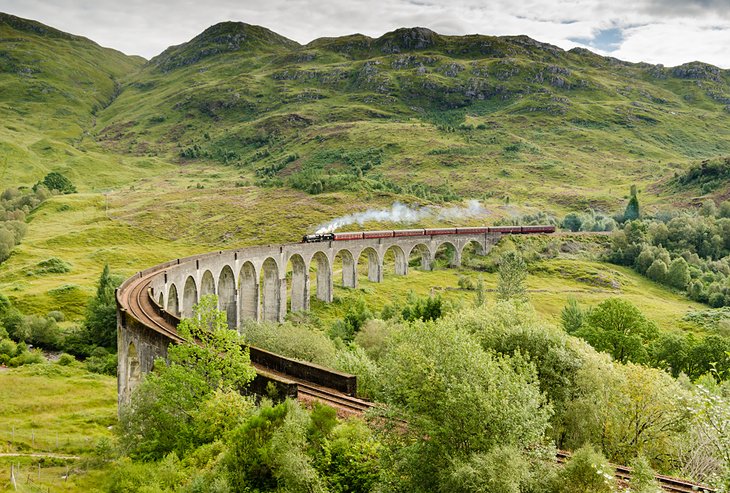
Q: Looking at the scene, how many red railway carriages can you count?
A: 7